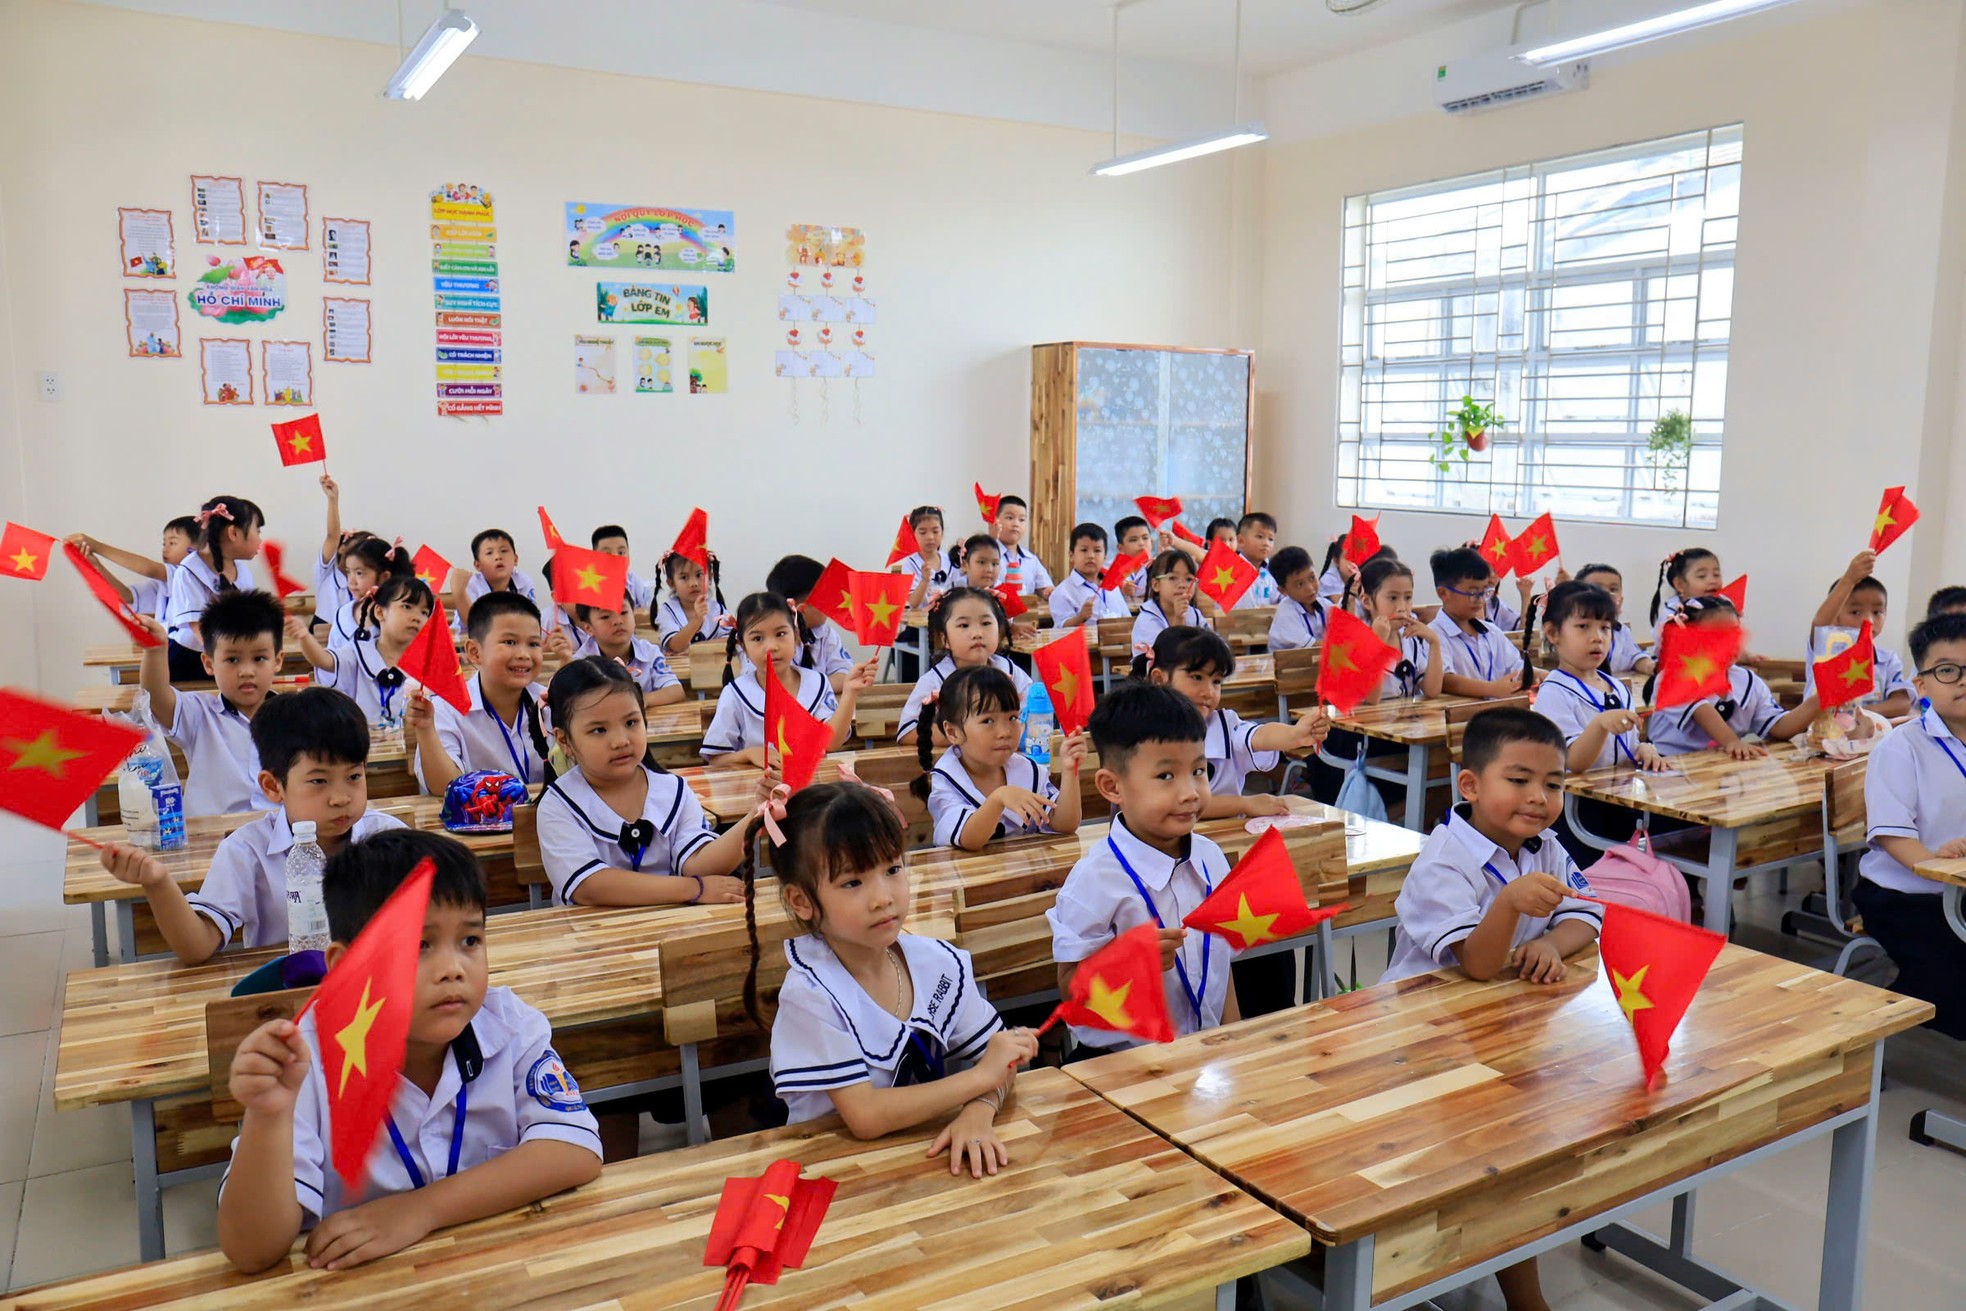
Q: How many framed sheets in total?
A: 8